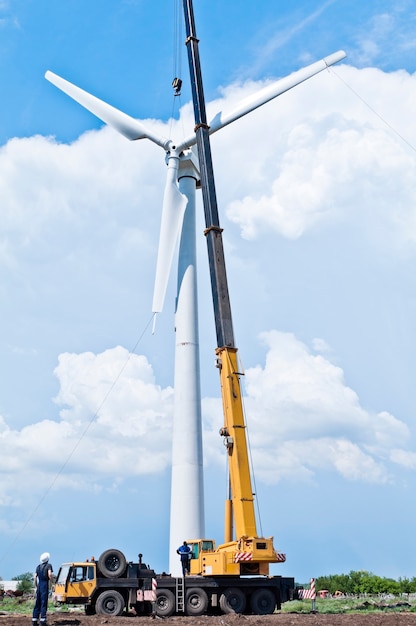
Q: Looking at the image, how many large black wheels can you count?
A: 6